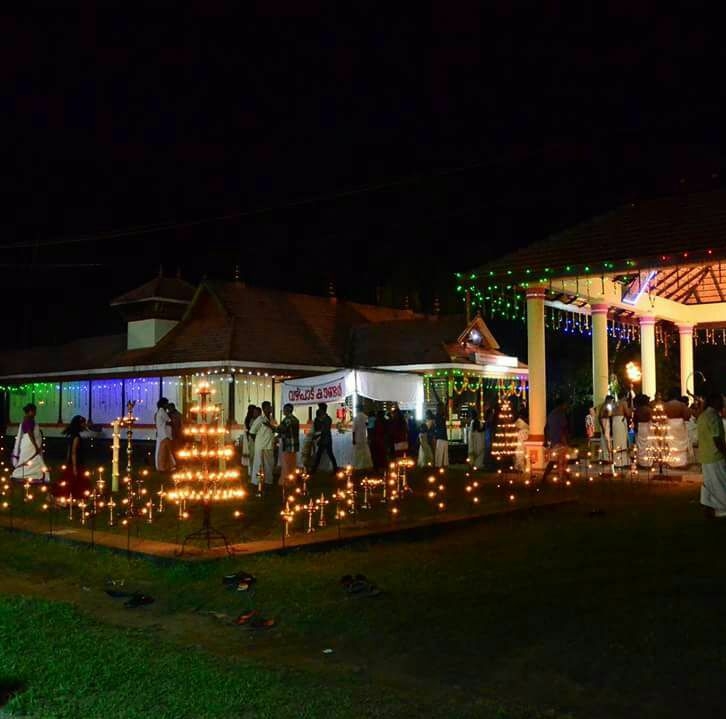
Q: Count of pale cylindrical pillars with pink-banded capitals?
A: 4